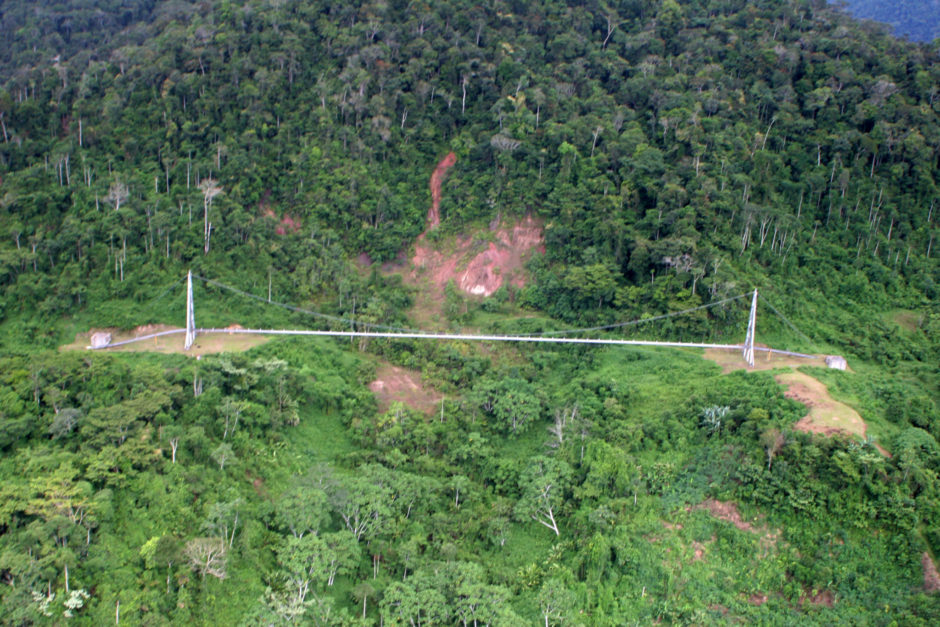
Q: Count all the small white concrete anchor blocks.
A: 2